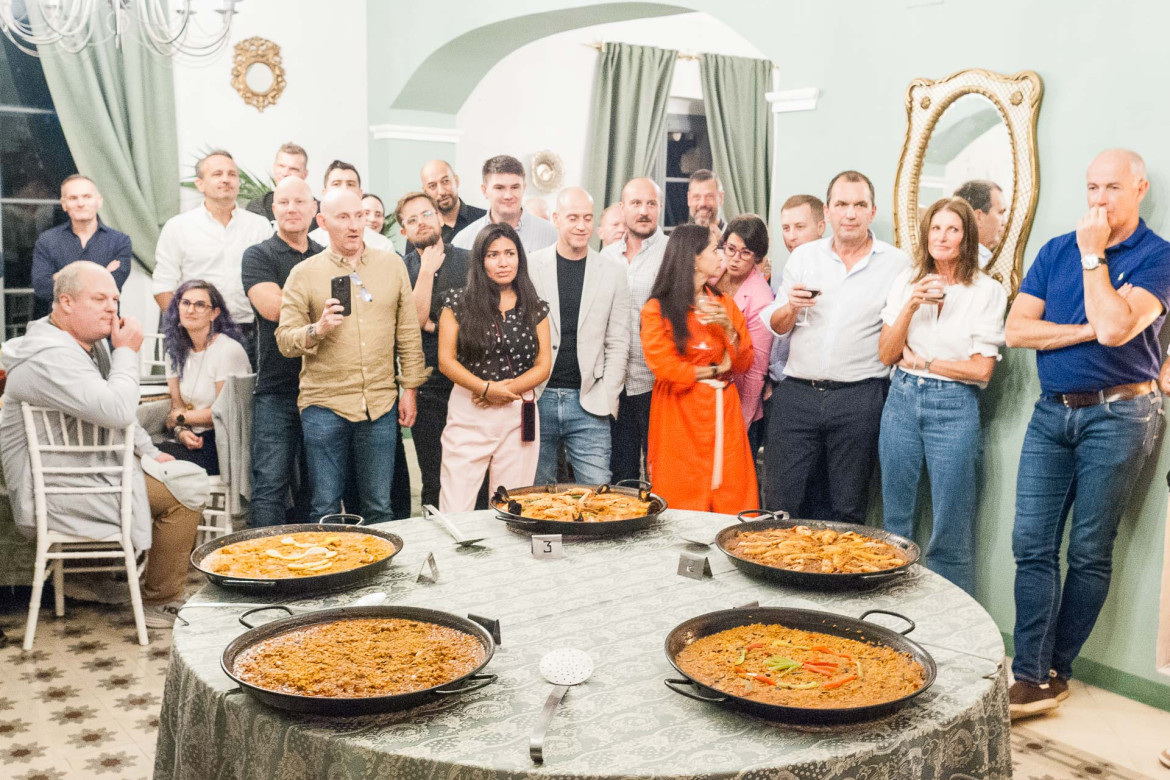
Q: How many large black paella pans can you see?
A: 5